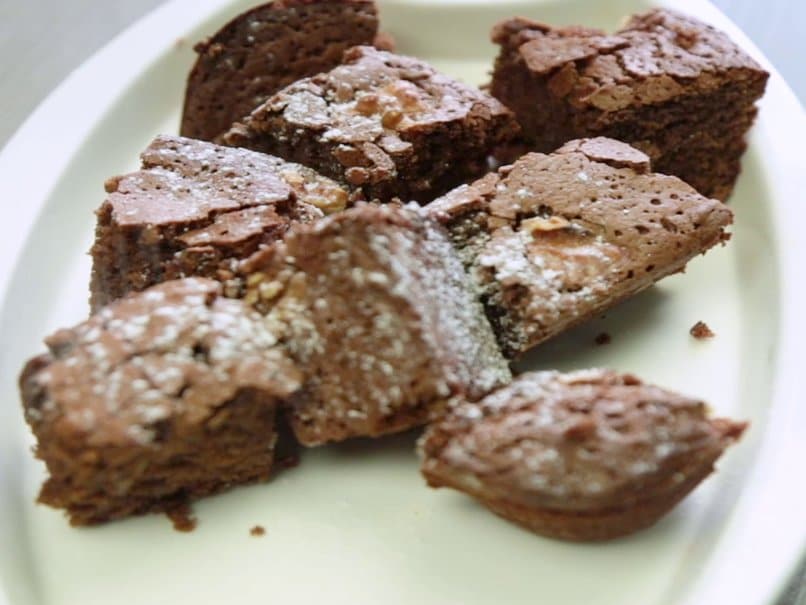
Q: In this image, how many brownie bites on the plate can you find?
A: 8